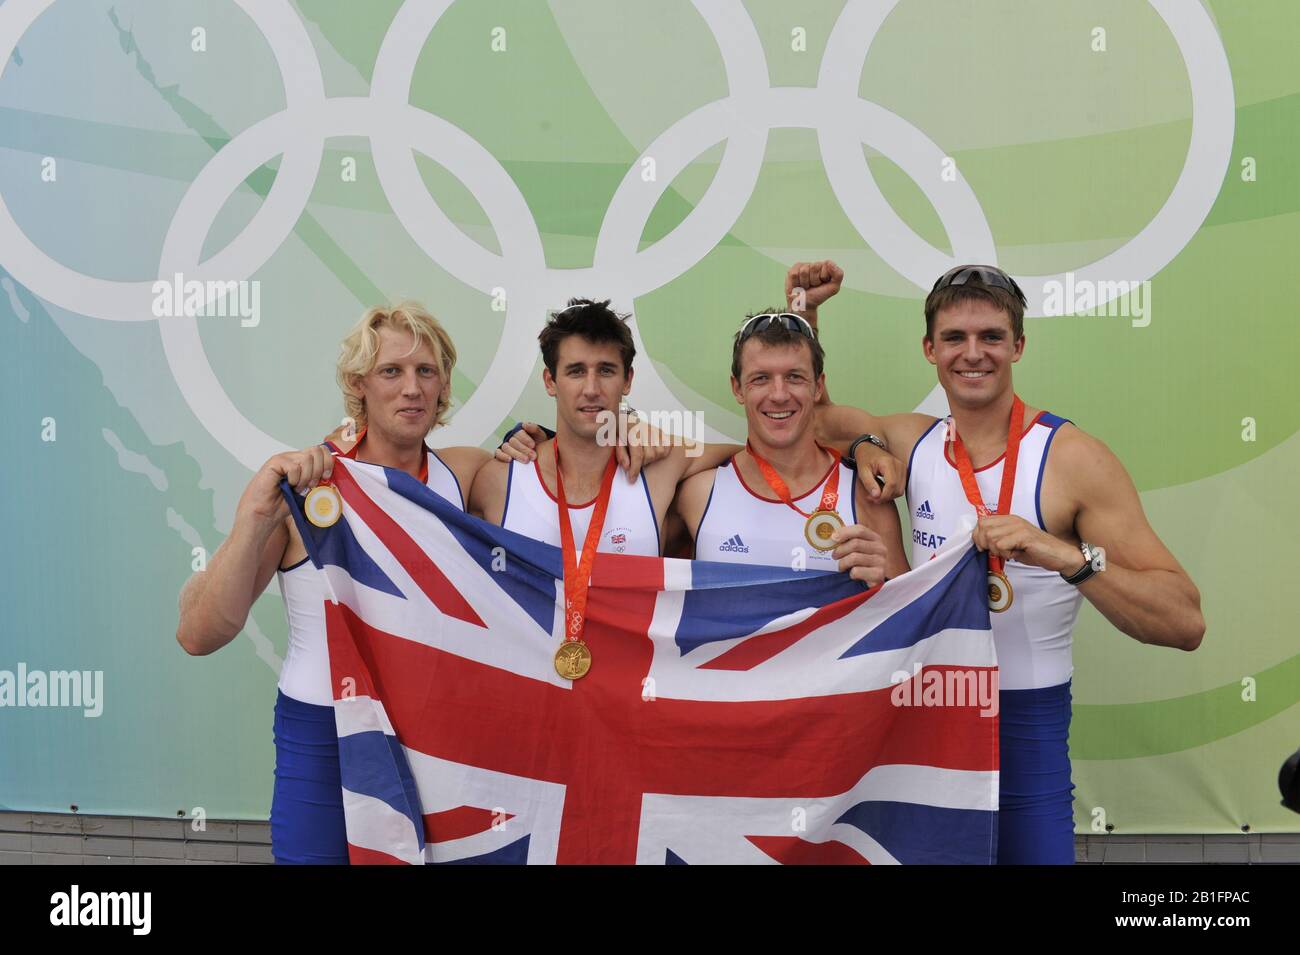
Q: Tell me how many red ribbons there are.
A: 4